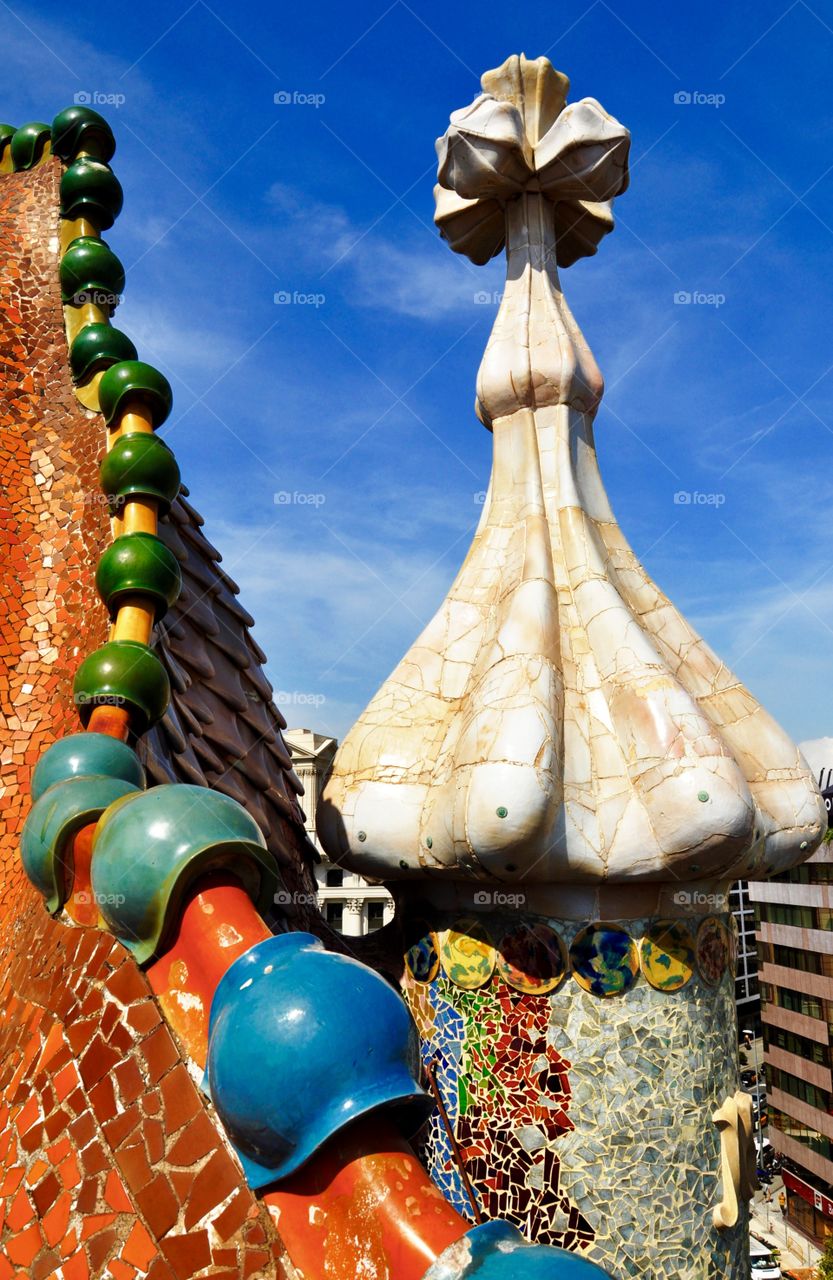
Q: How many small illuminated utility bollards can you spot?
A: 0